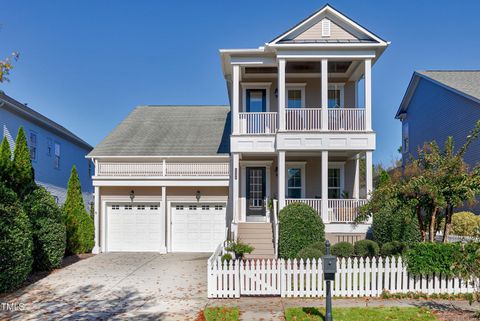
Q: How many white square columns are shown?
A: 10